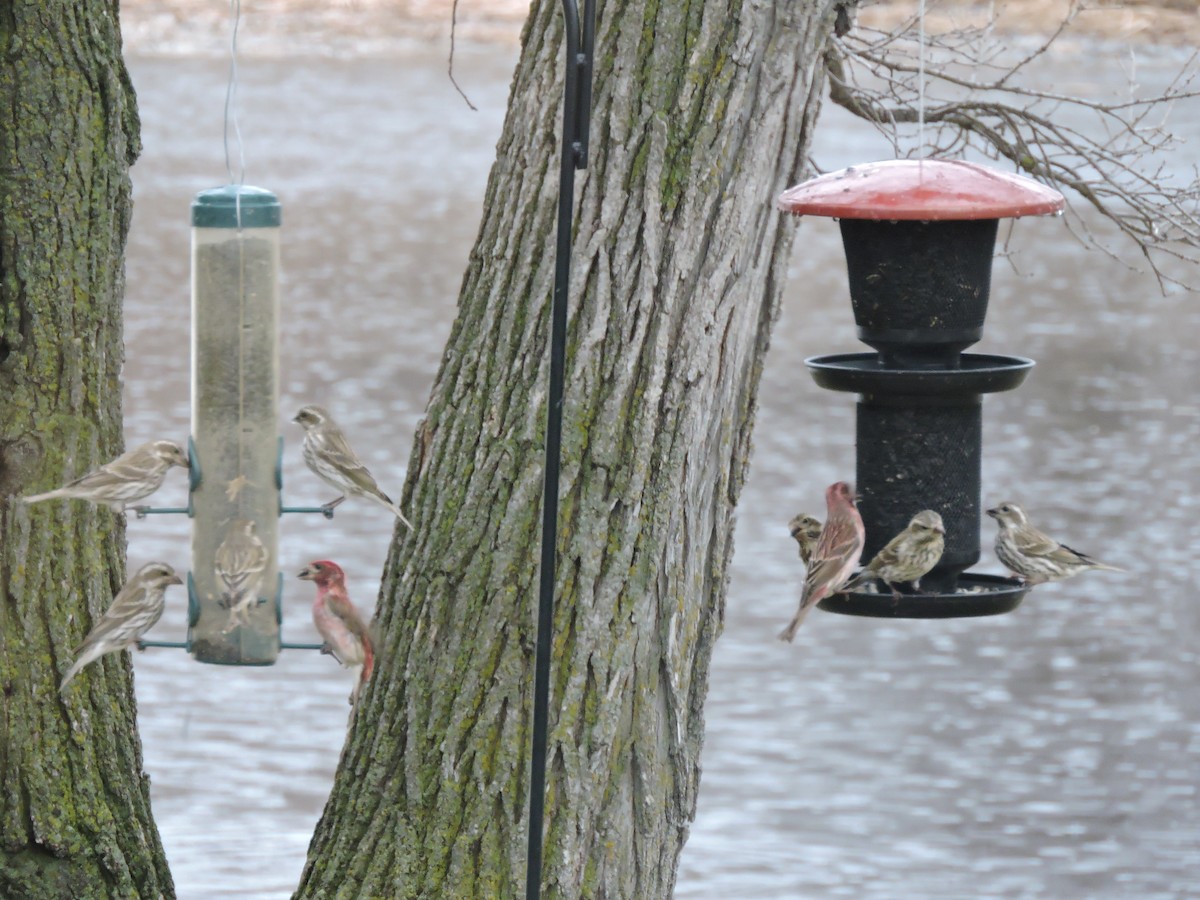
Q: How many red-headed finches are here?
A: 2